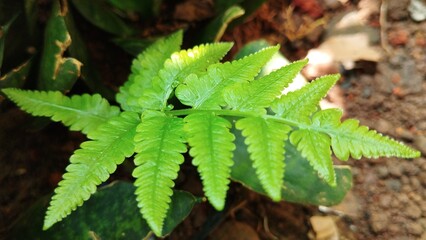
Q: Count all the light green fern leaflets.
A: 12